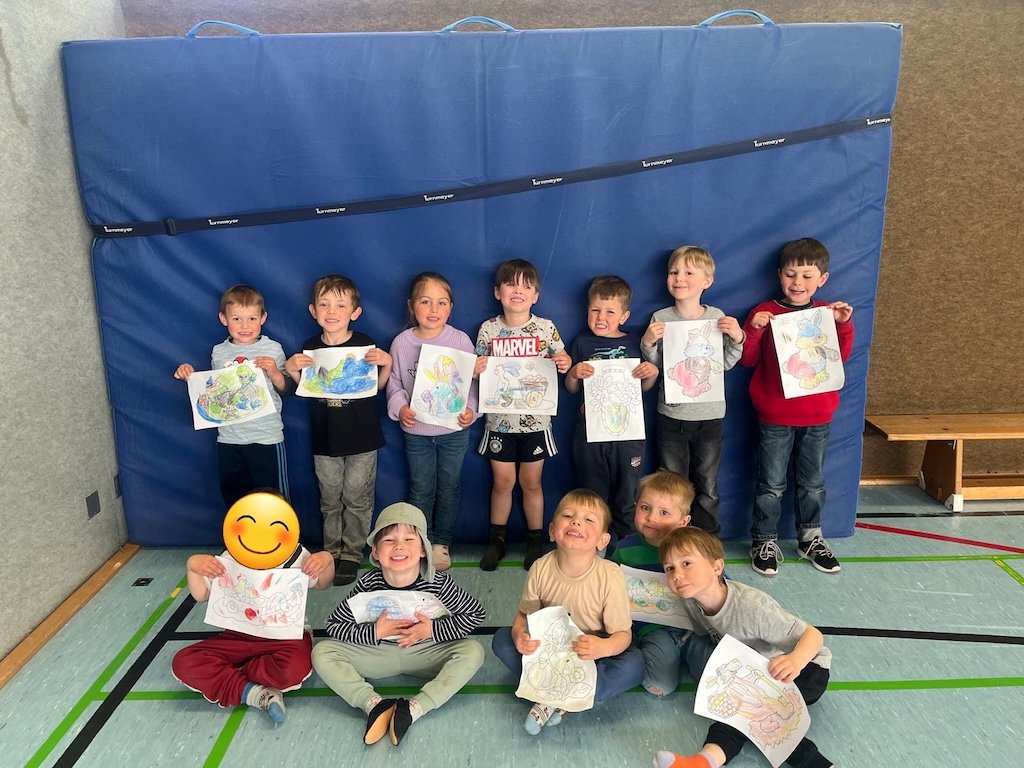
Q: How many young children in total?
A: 12